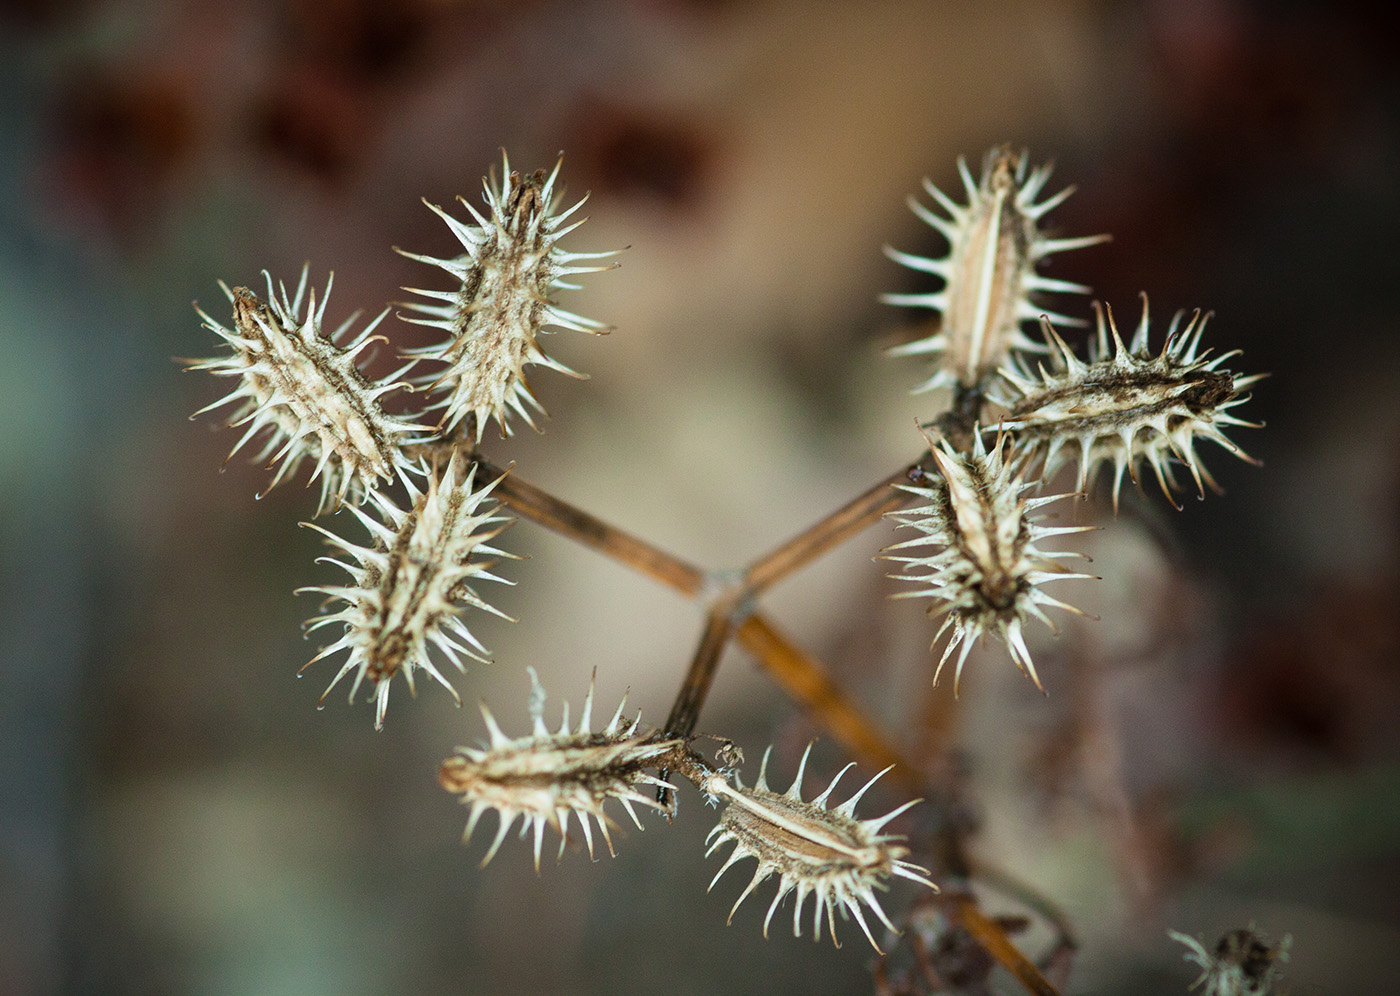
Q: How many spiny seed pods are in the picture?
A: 8